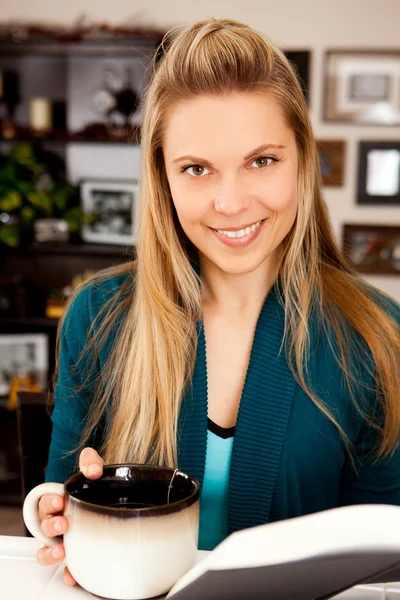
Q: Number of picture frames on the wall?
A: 5